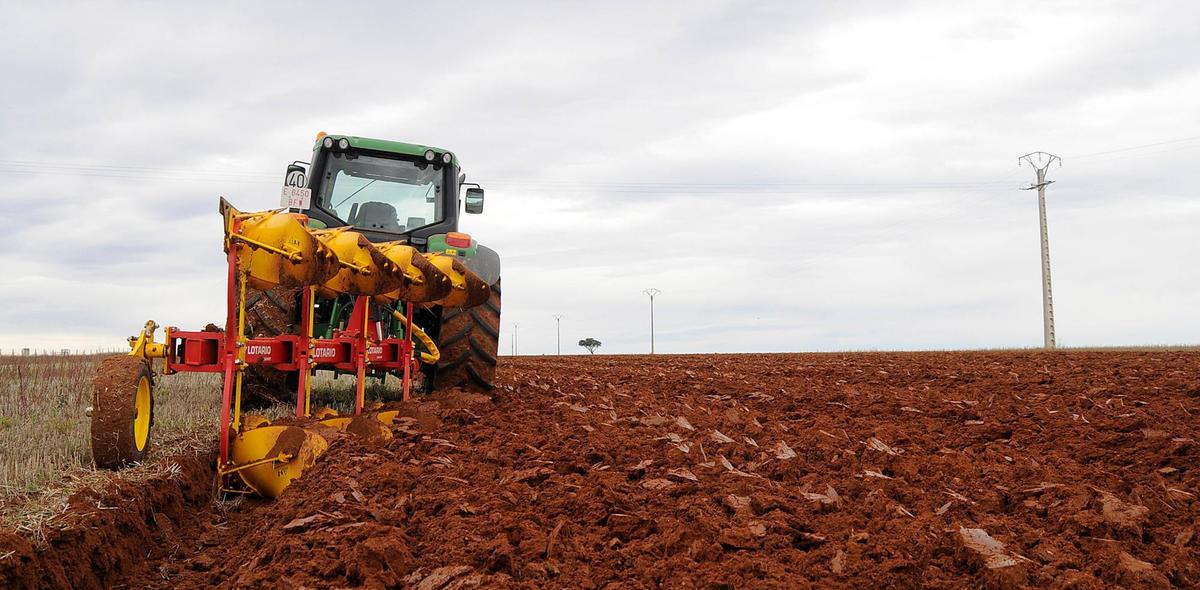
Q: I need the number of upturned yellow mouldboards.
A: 4